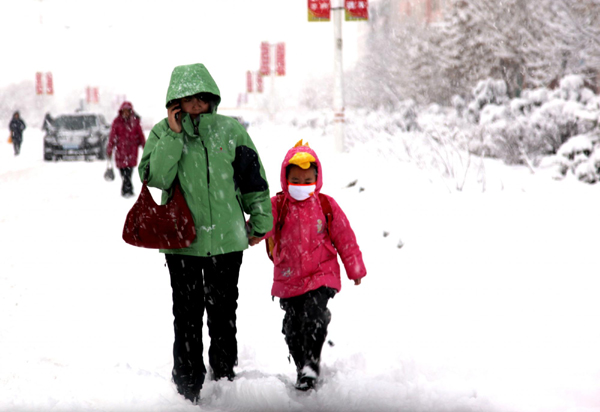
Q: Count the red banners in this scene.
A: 10